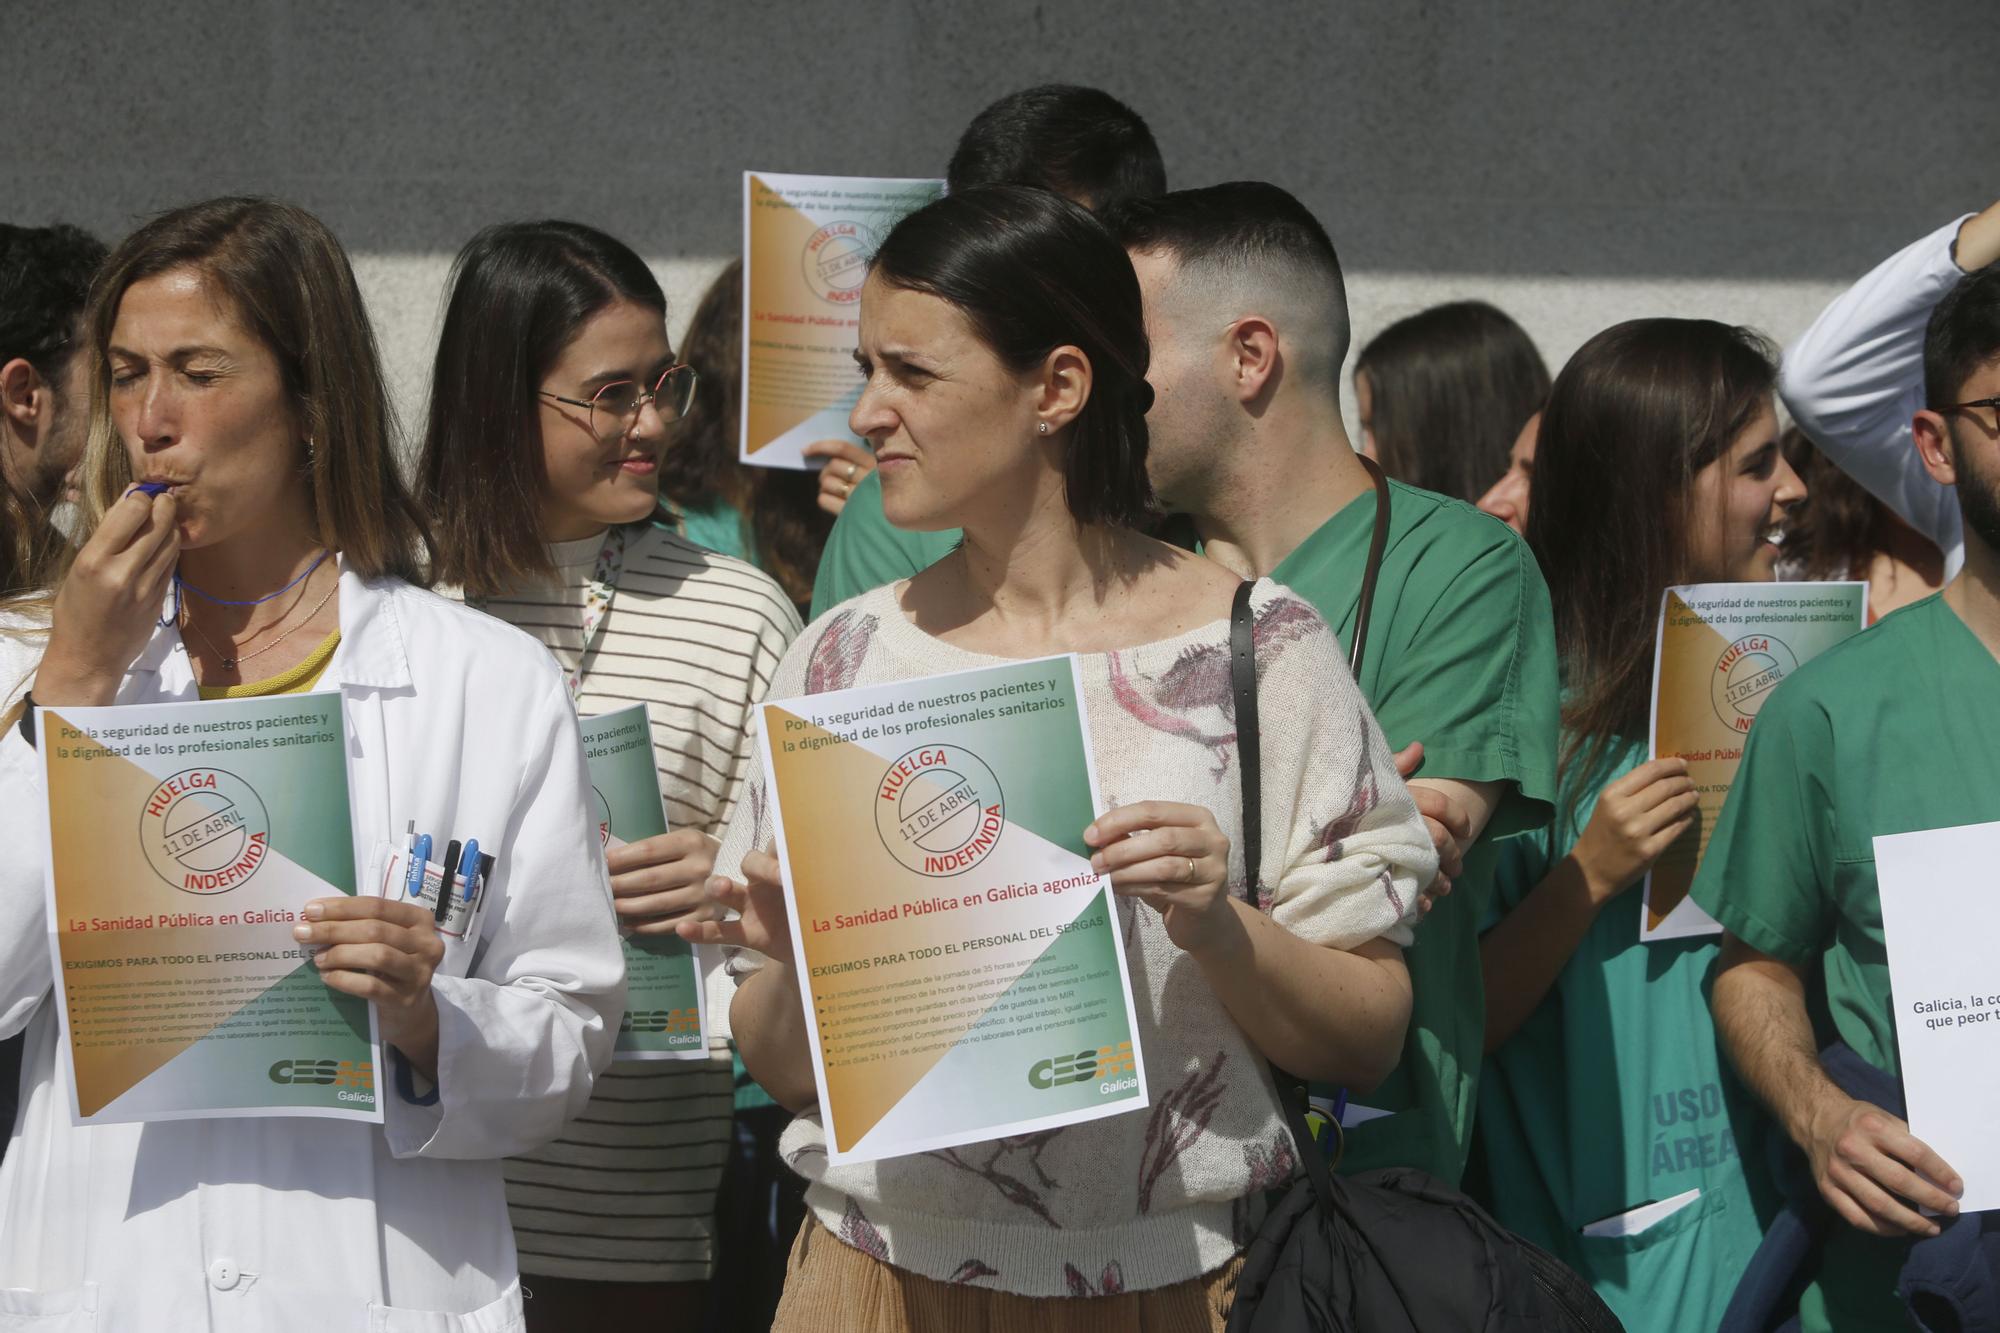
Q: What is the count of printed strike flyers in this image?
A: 5